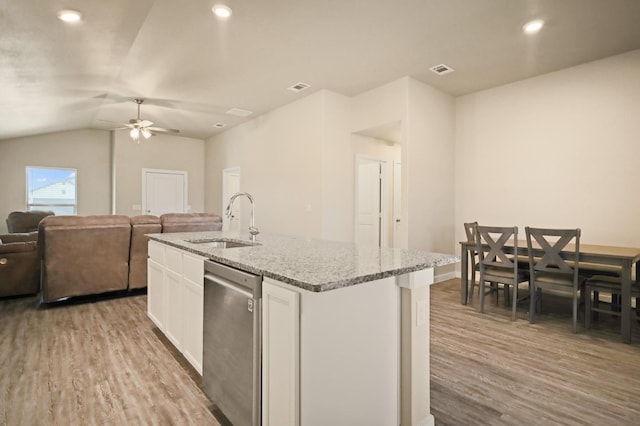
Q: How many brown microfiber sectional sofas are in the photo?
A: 1